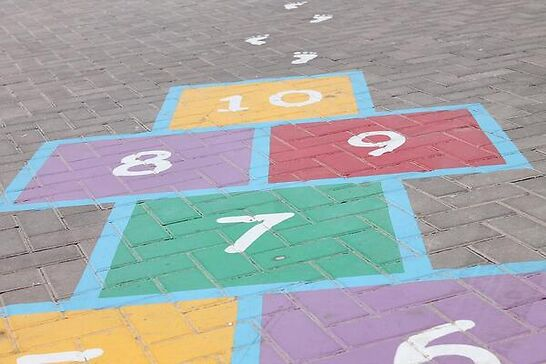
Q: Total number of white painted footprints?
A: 4